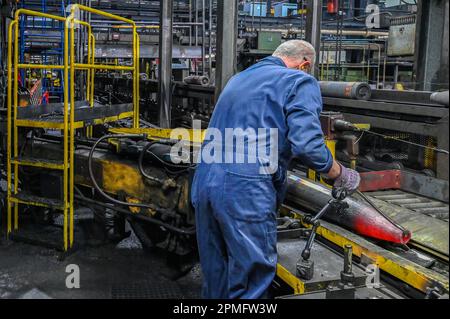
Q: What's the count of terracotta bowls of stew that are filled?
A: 0